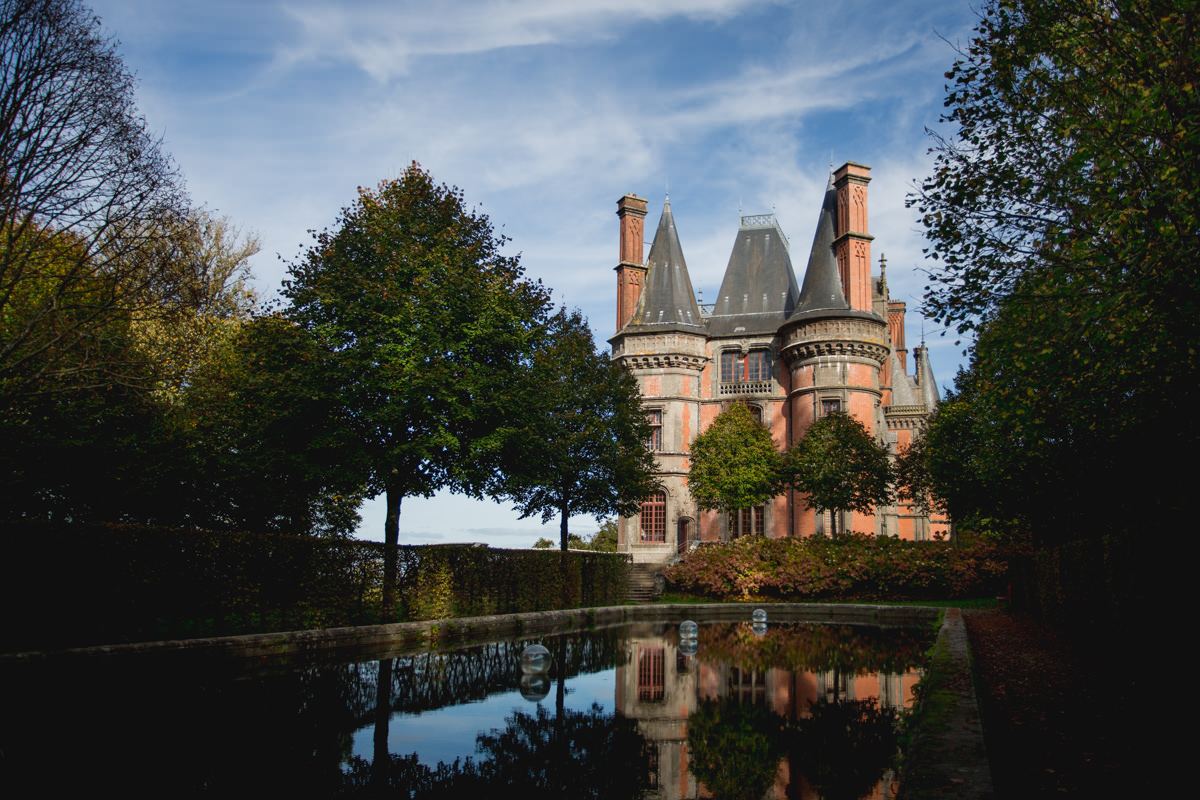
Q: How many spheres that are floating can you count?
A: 3